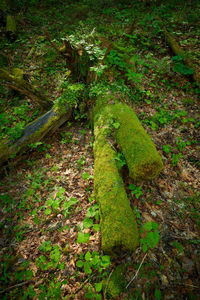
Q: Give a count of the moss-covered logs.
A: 2